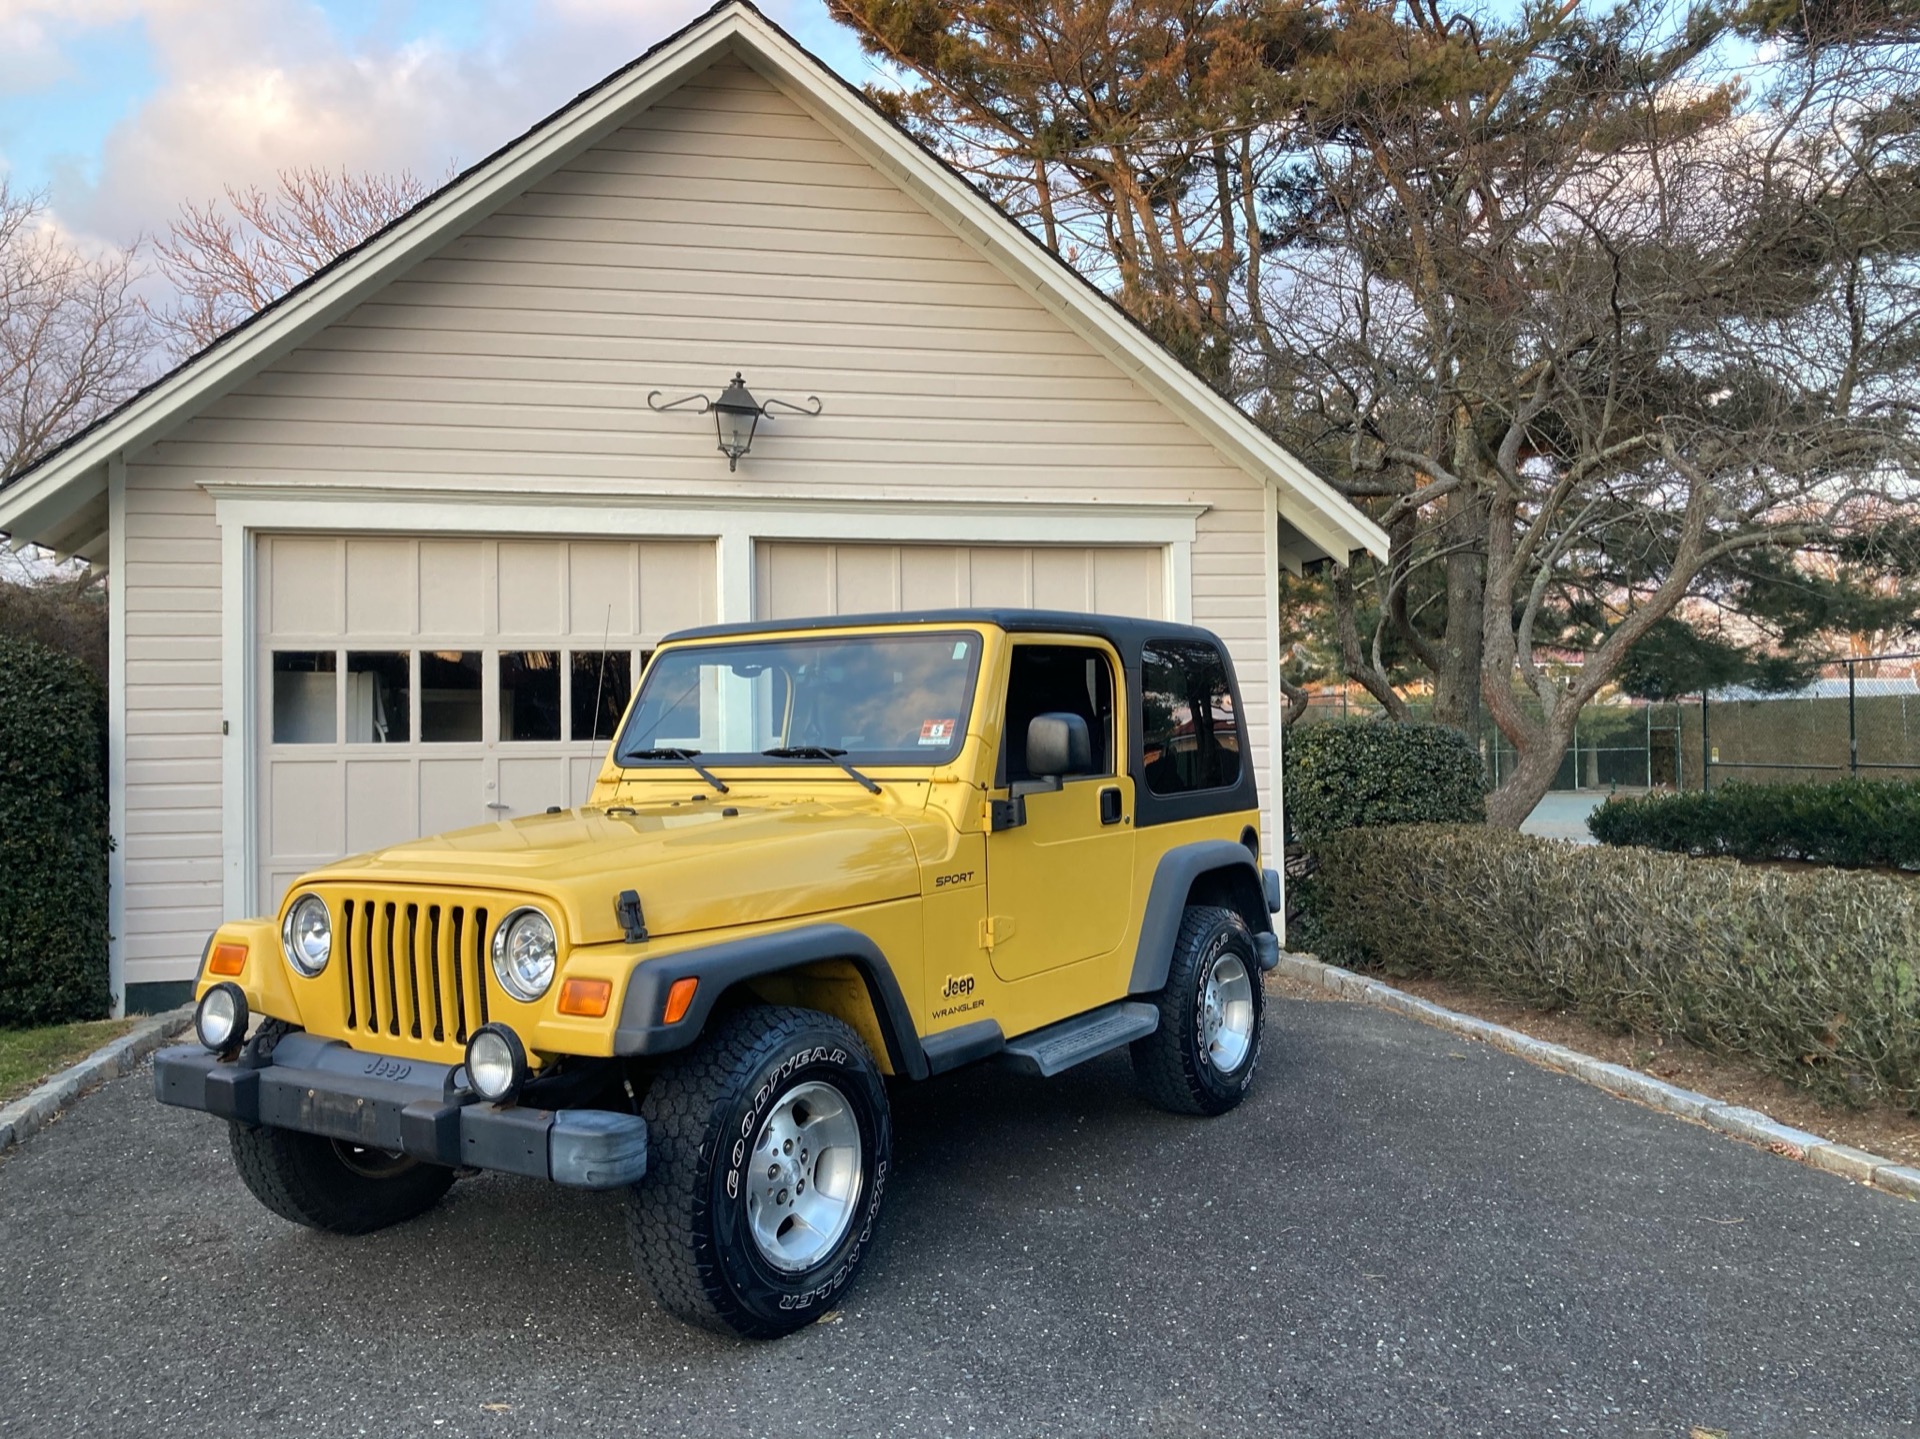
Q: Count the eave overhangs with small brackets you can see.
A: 2